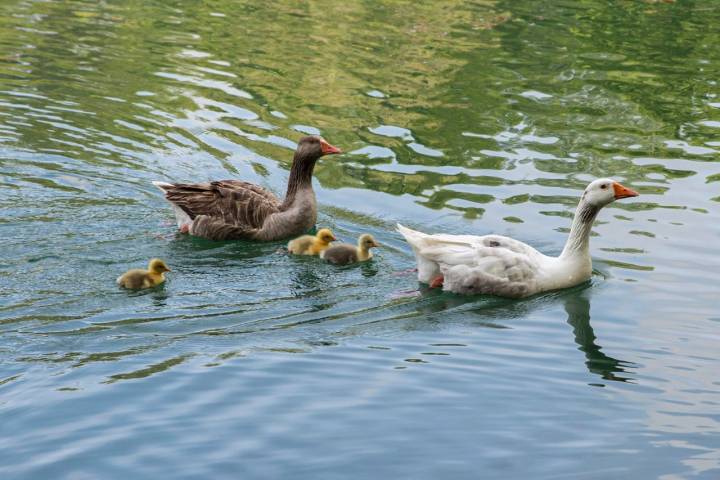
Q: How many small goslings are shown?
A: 3